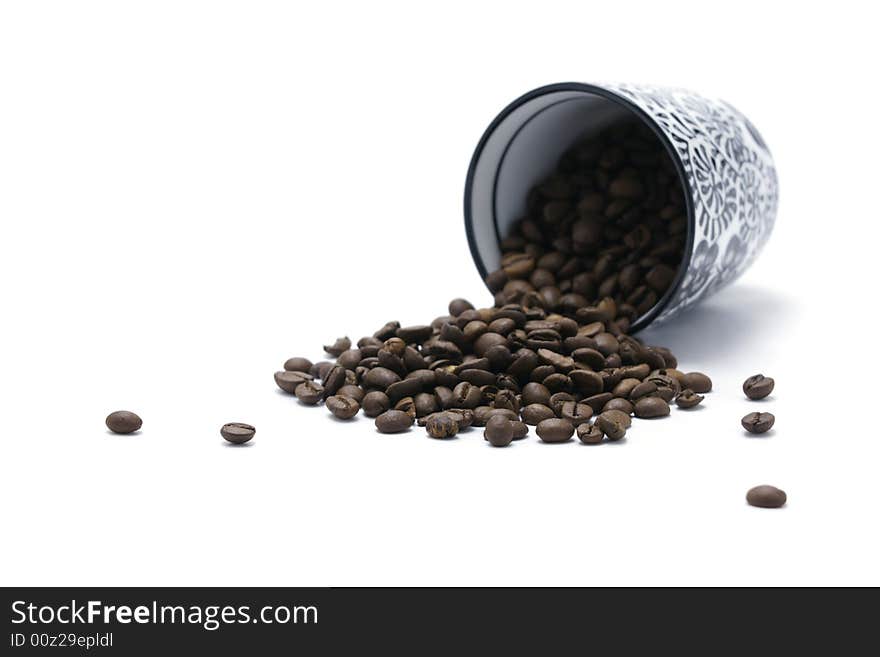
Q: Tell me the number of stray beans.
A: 5